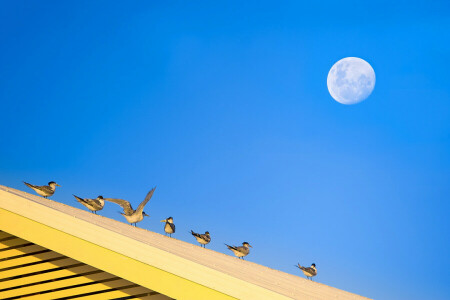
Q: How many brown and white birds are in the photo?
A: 7